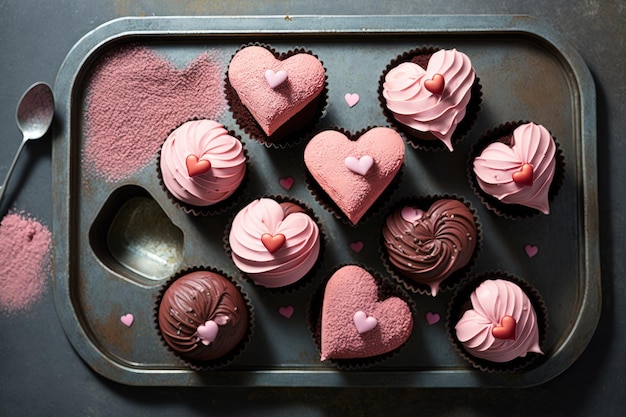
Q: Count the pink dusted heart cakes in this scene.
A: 3